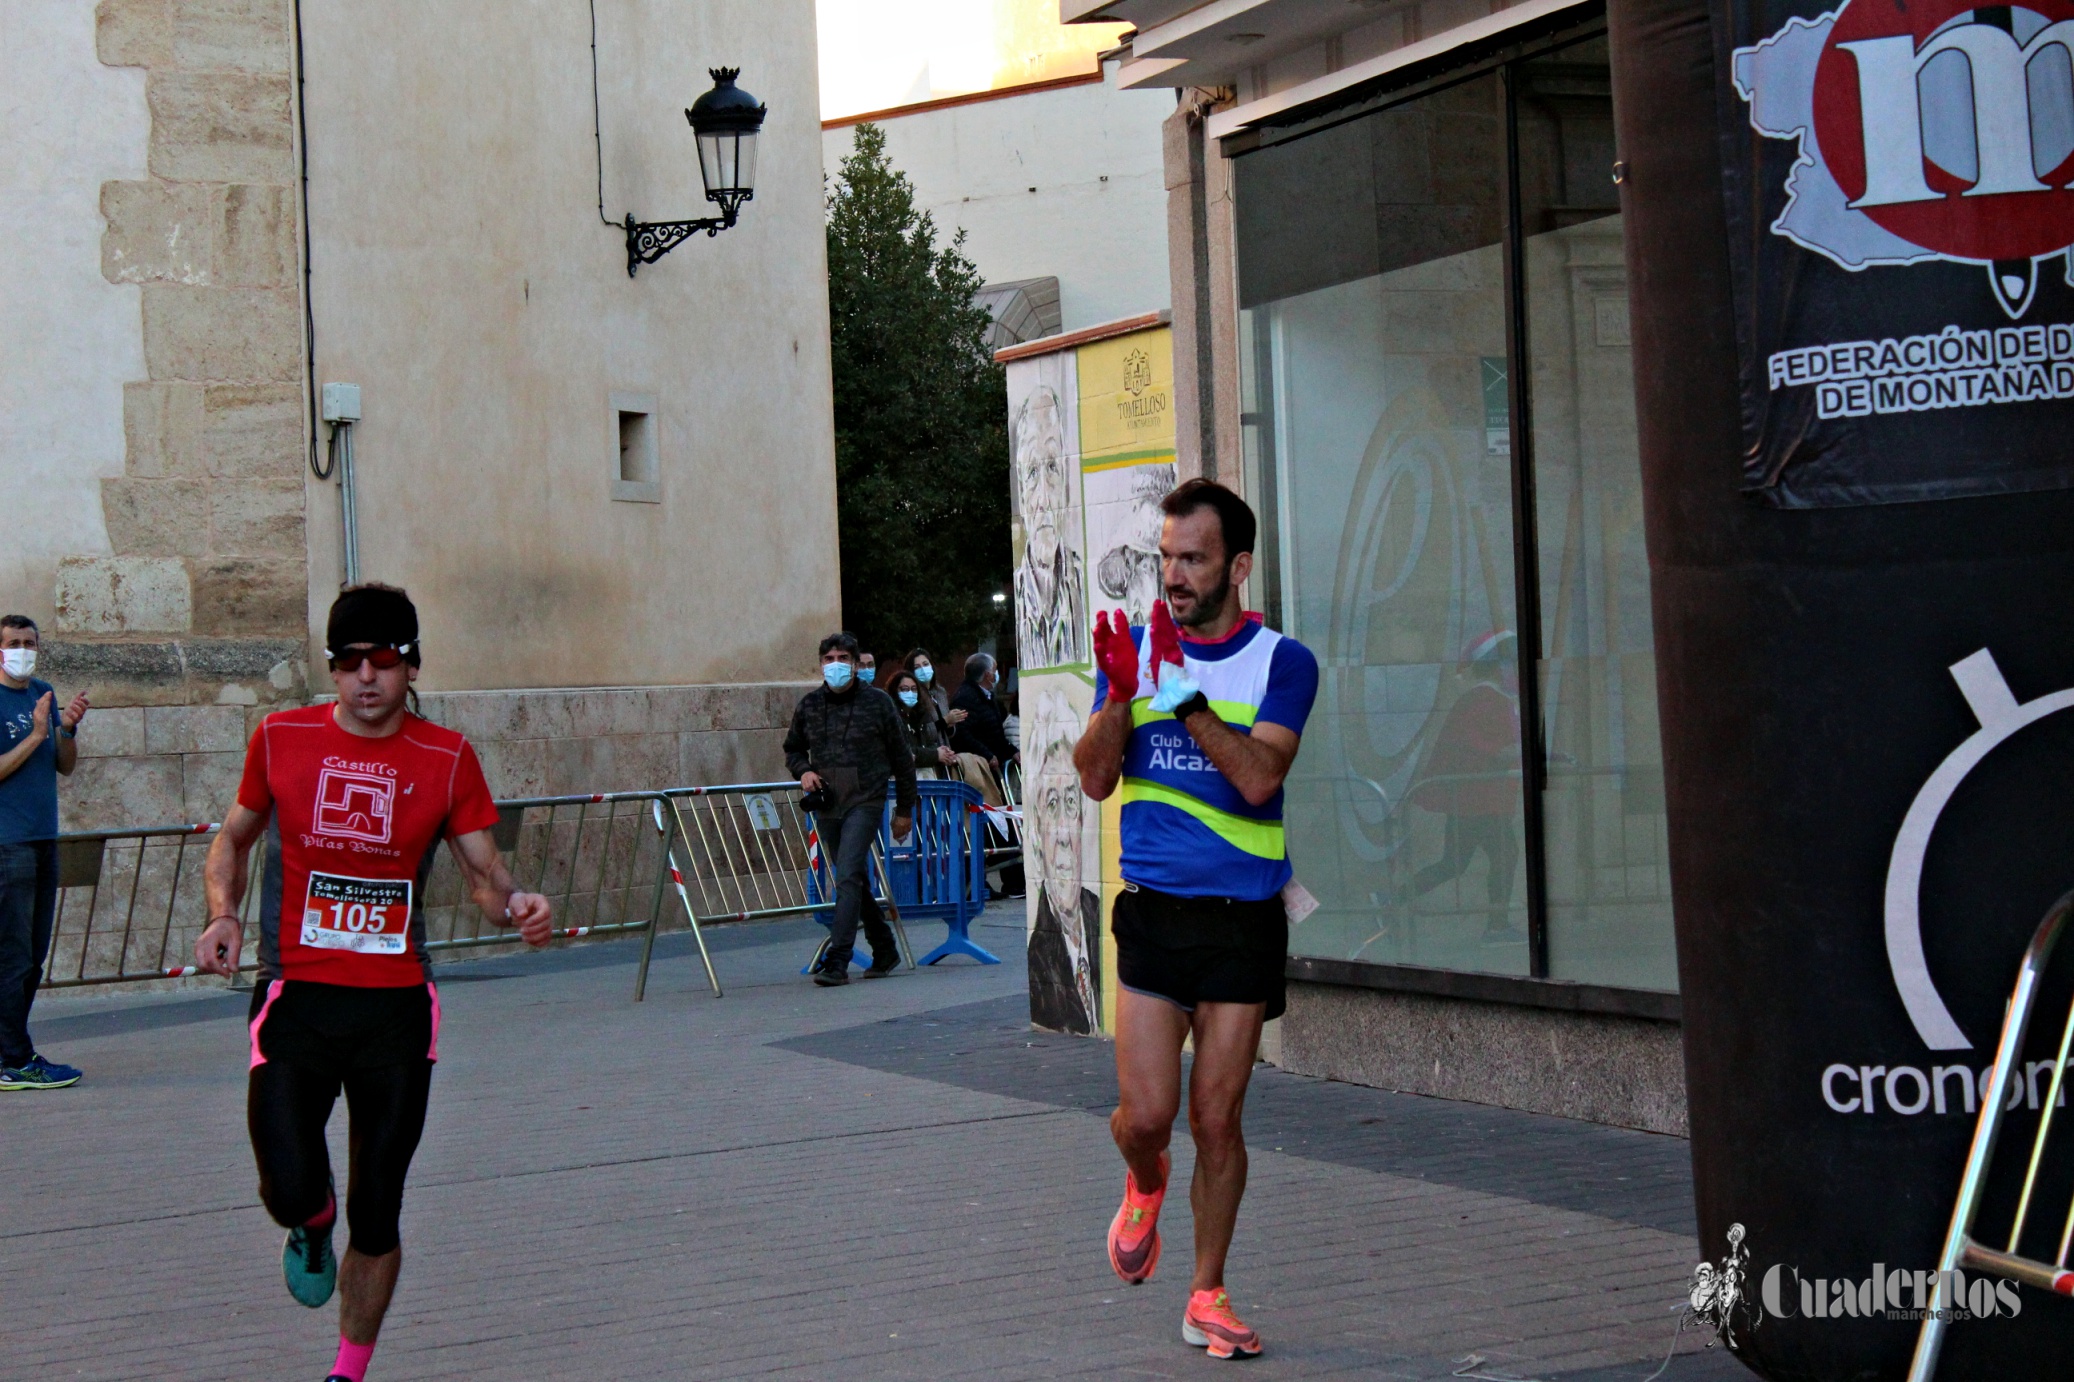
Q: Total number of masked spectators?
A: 6